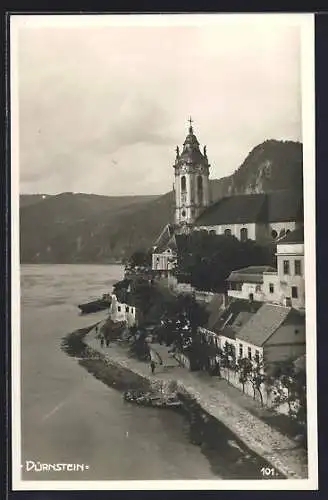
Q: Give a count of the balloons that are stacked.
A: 0